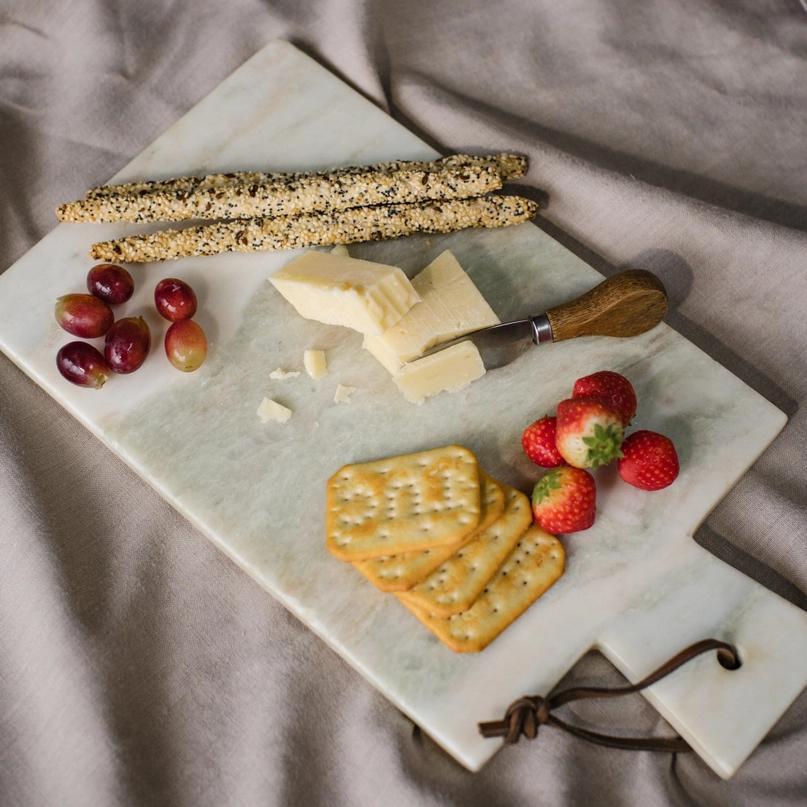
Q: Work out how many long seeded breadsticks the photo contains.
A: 3